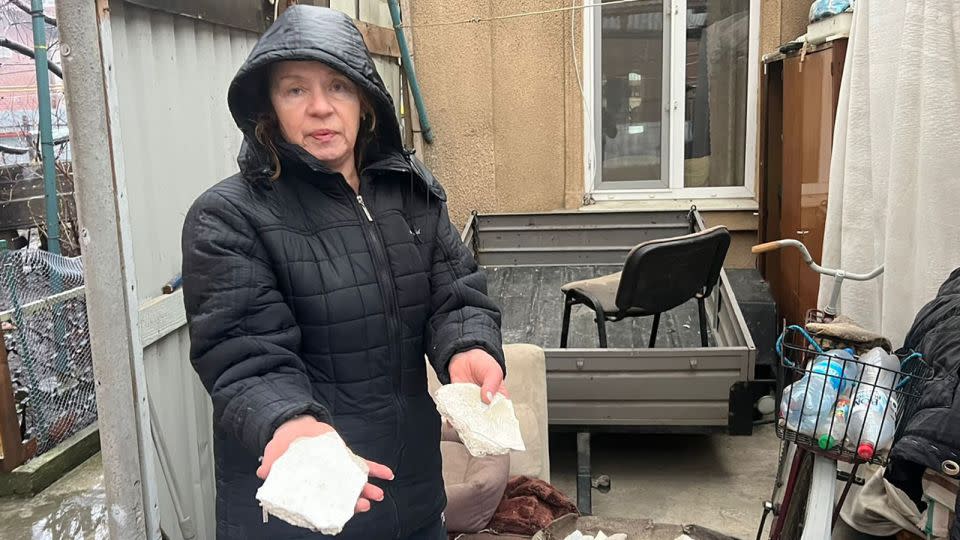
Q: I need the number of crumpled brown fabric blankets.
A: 1